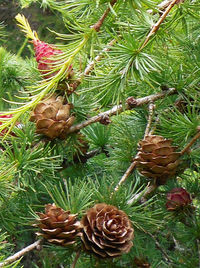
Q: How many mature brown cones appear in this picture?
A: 4